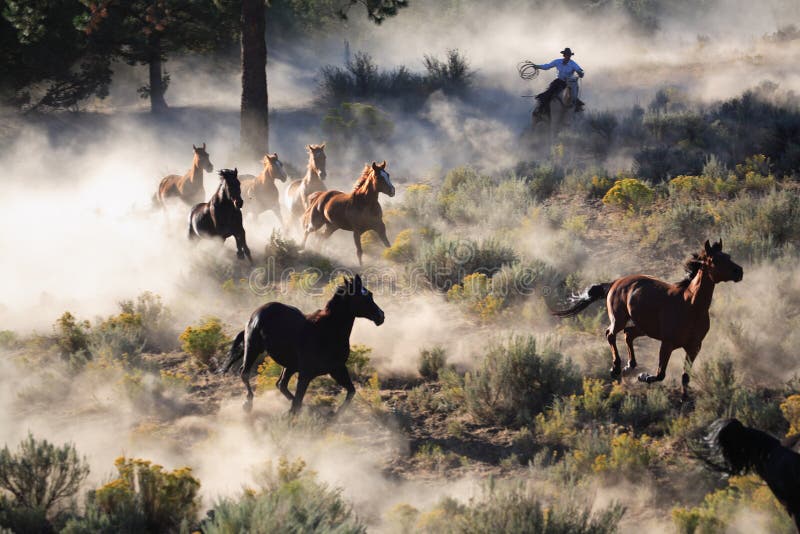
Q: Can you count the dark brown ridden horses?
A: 0